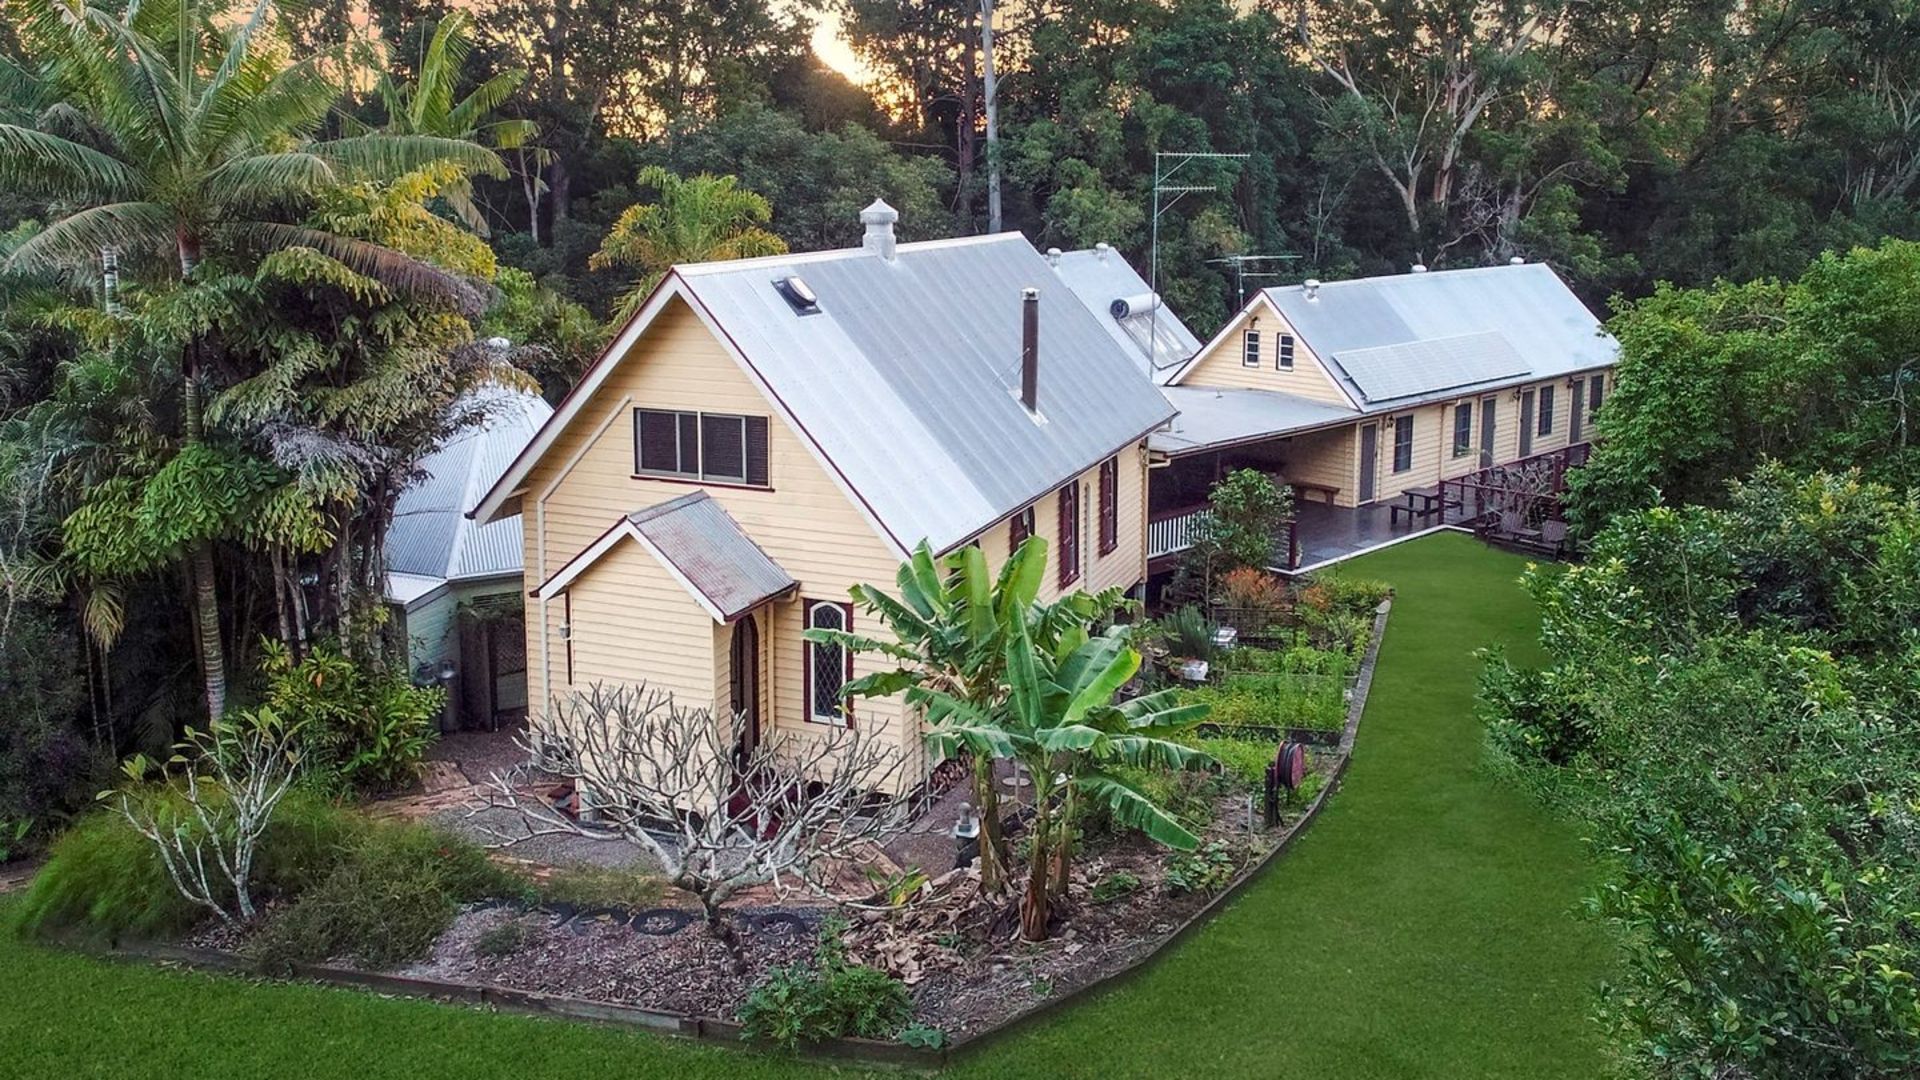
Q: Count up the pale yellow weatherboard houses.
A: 2